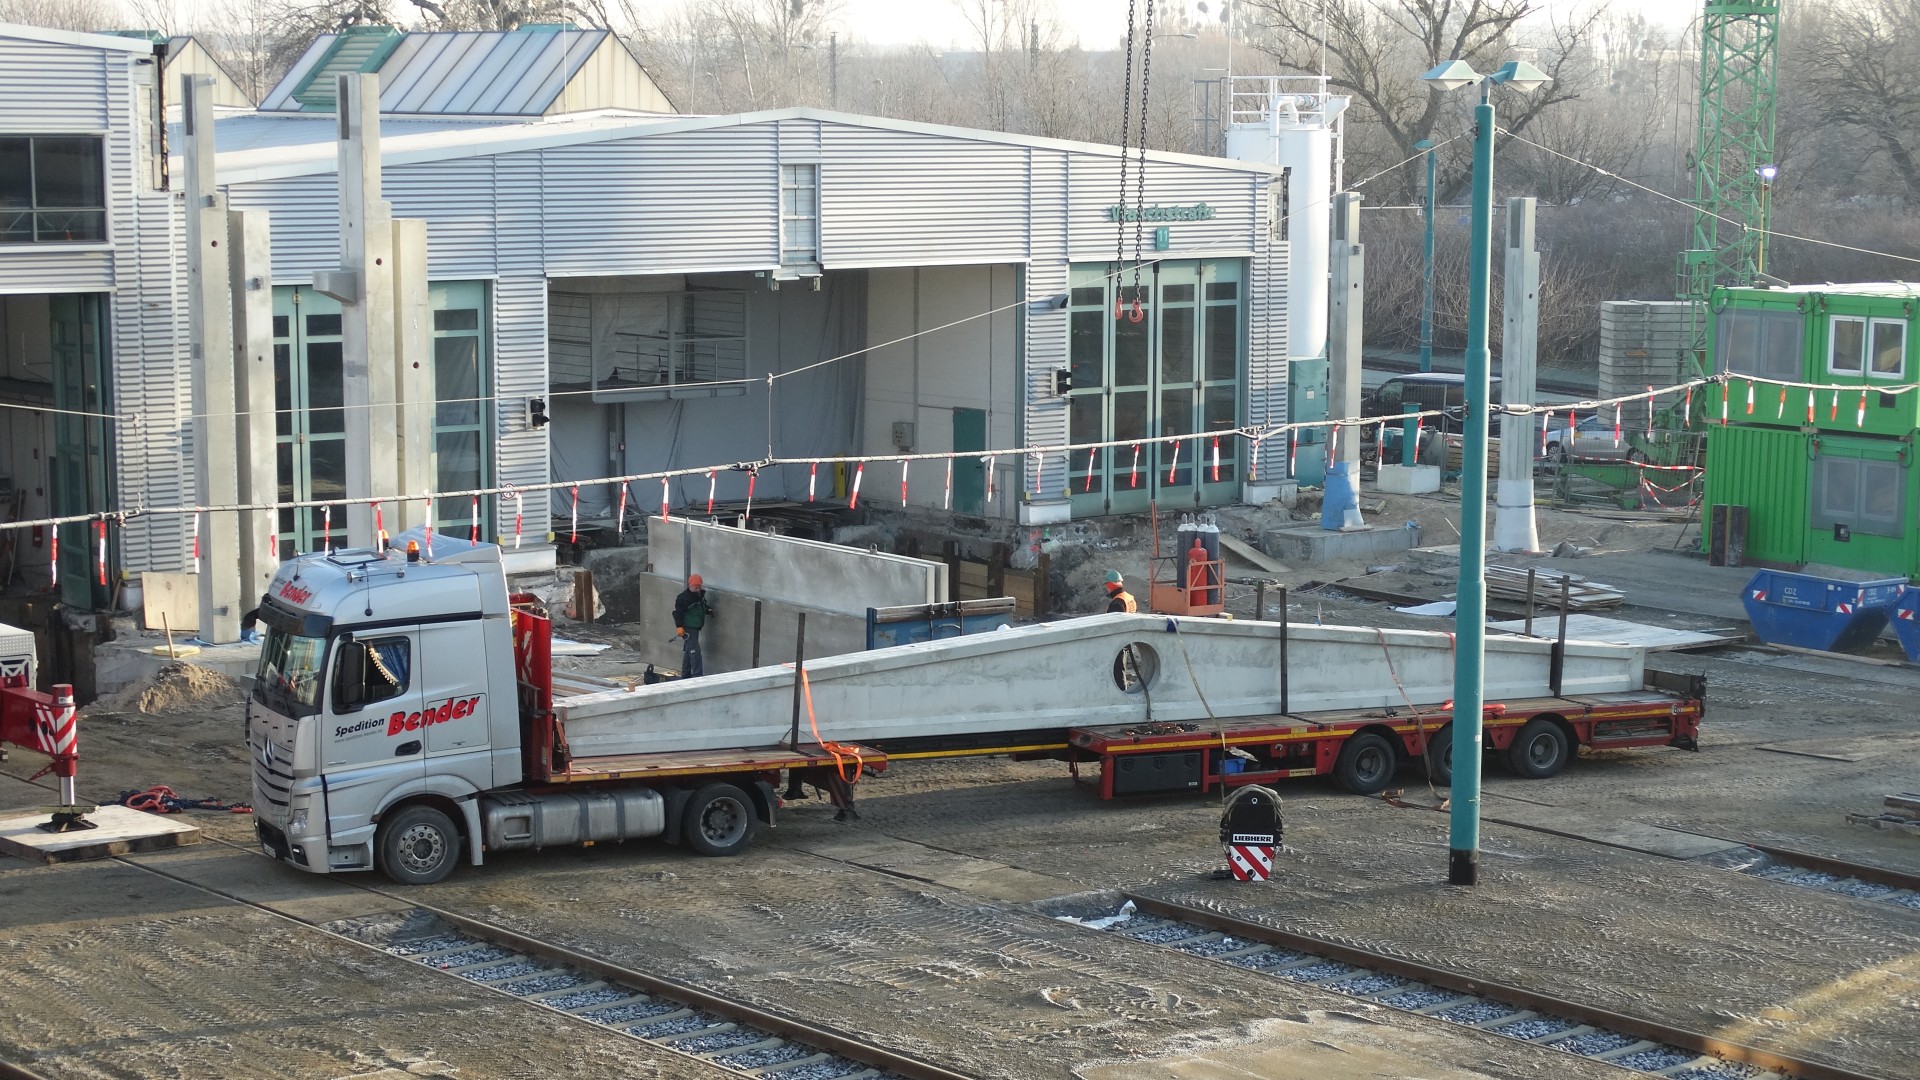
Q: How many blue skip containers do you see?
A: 2